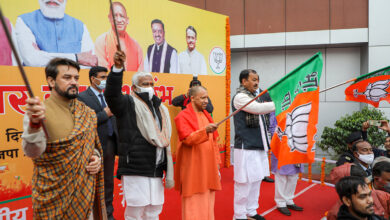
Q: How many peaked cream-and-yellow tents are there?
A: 0